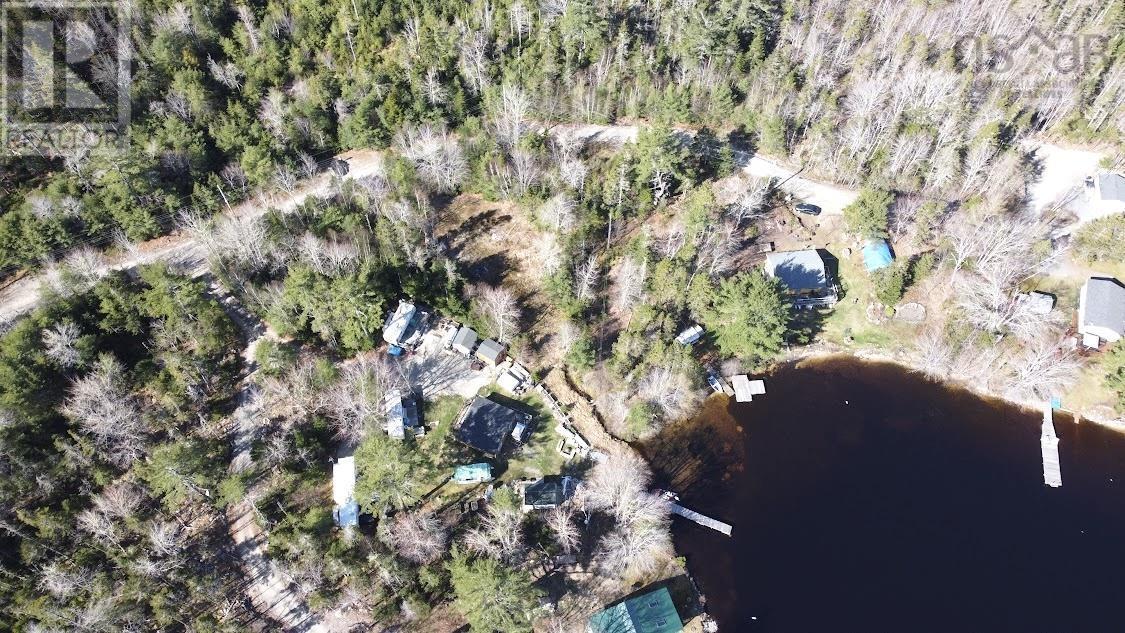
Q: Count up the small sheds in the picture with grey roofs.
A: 2